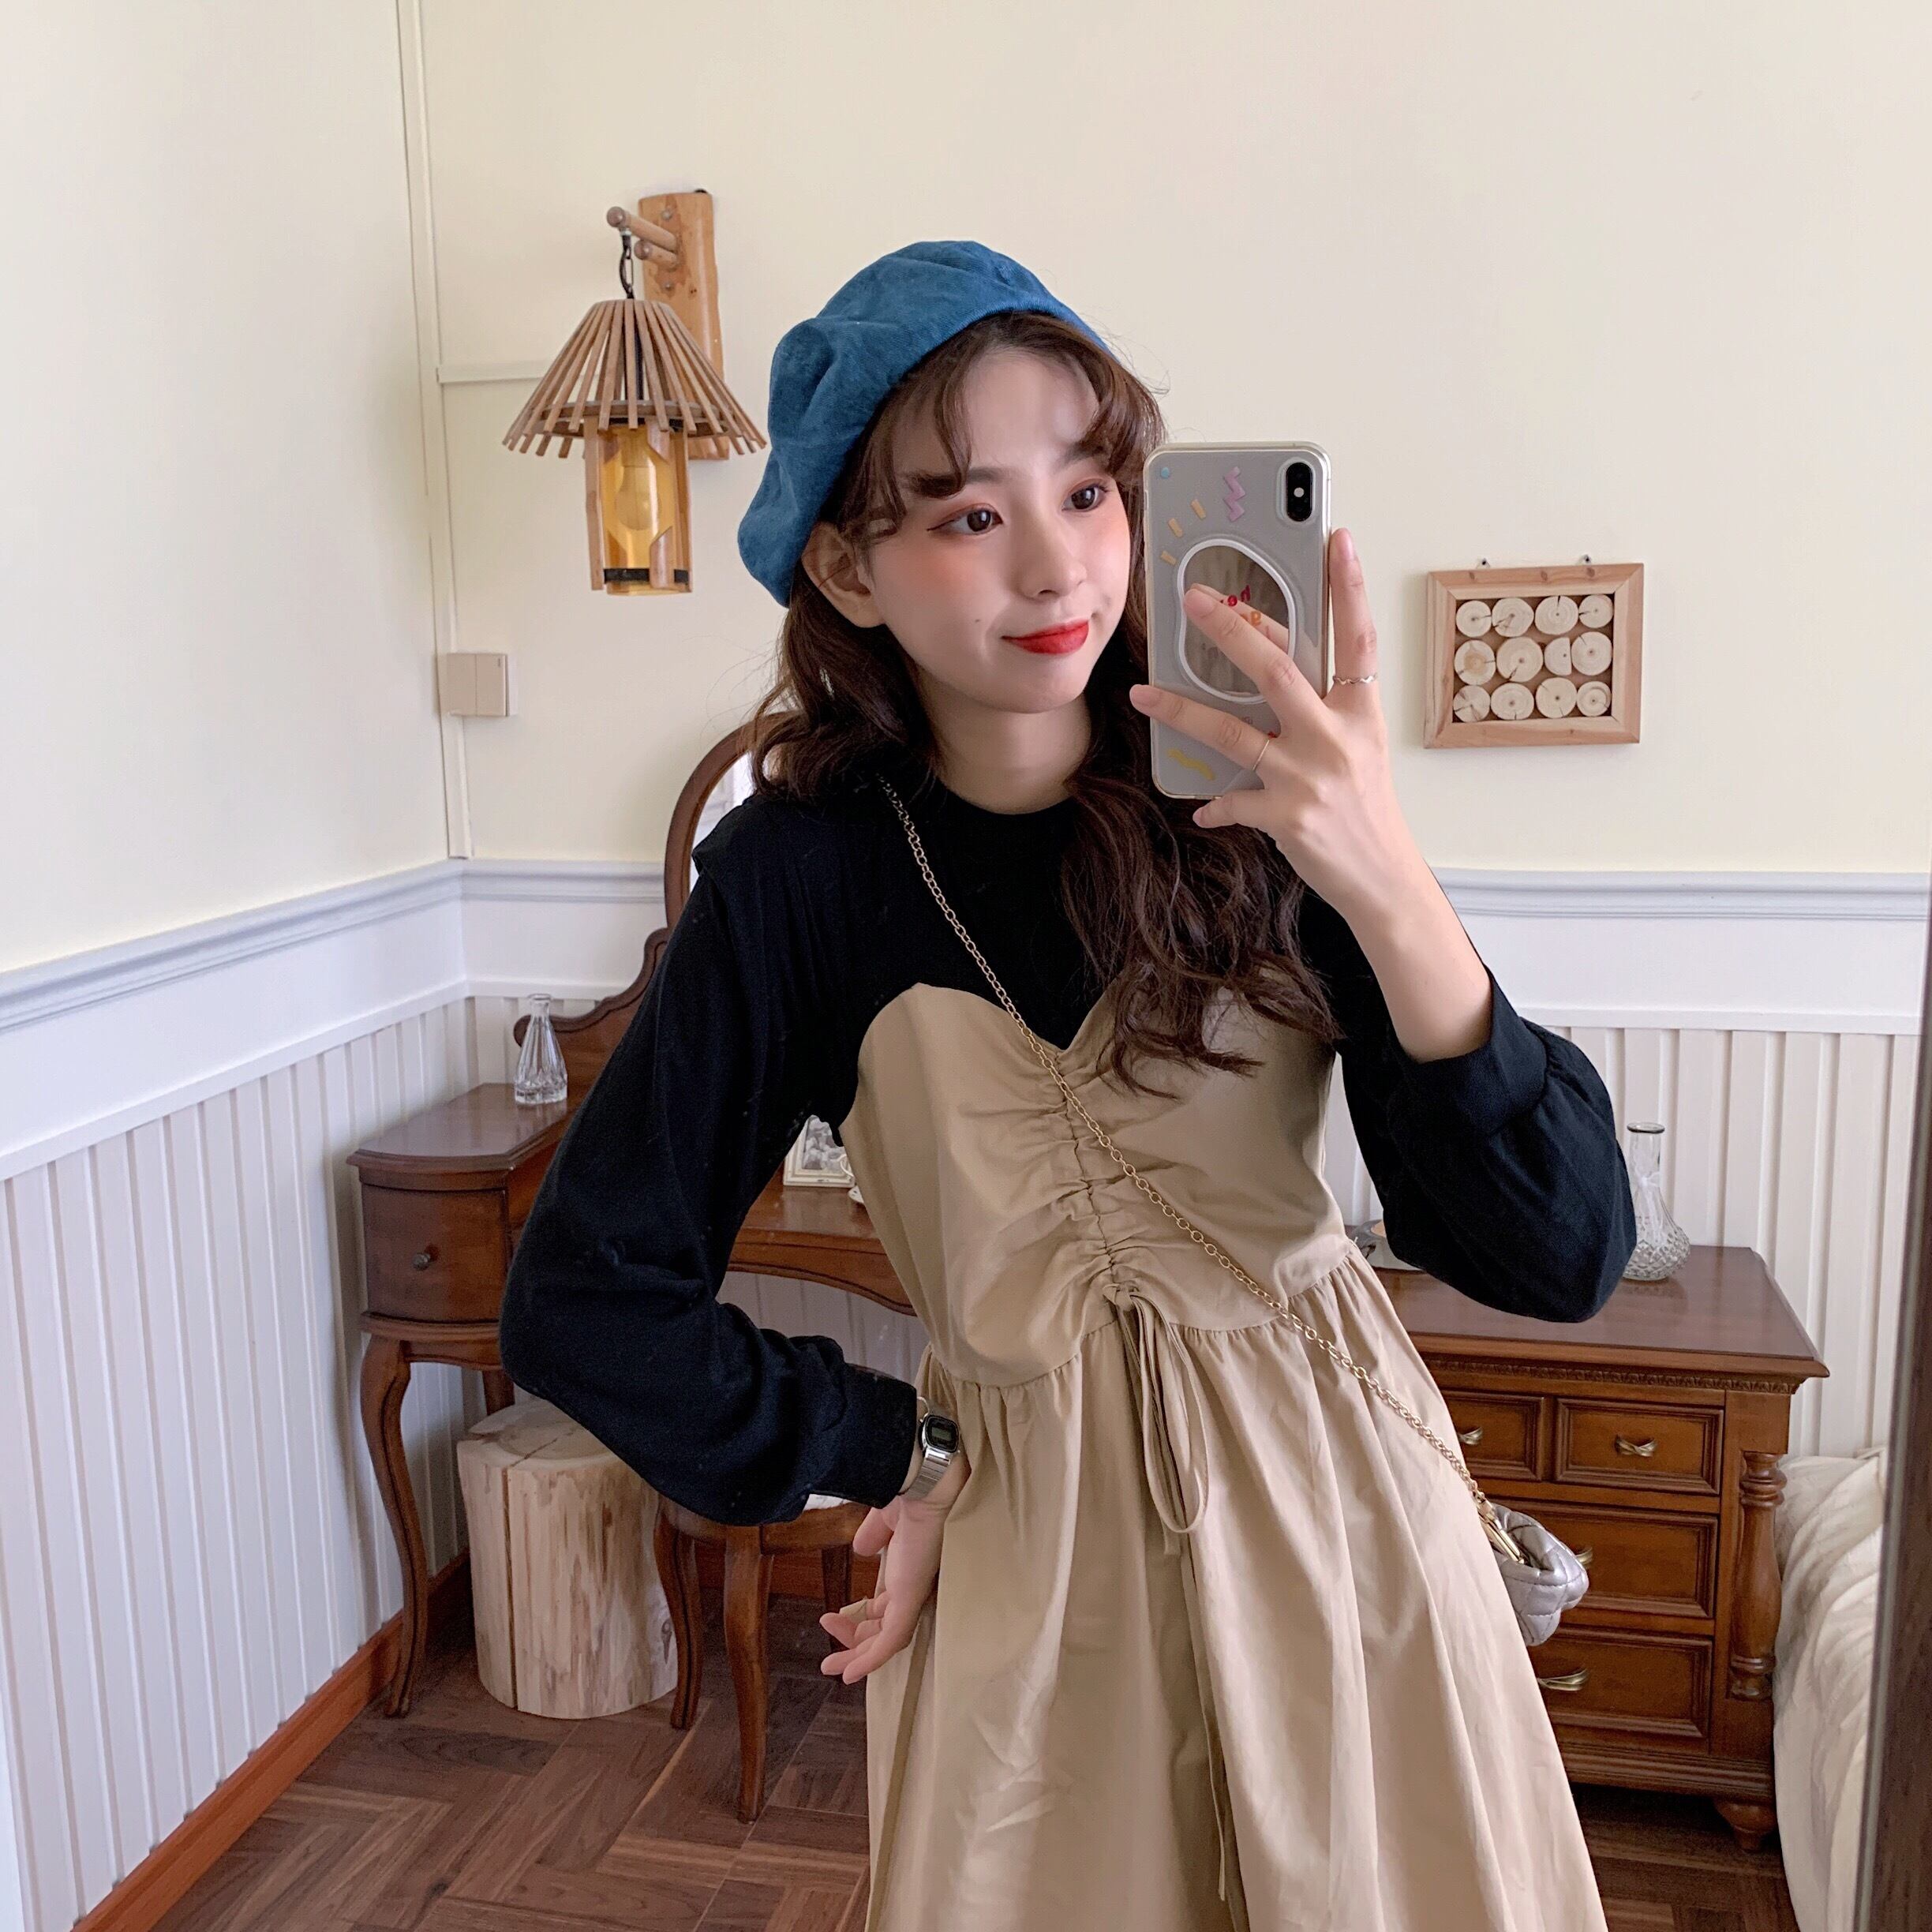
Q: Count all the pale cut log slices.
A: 12